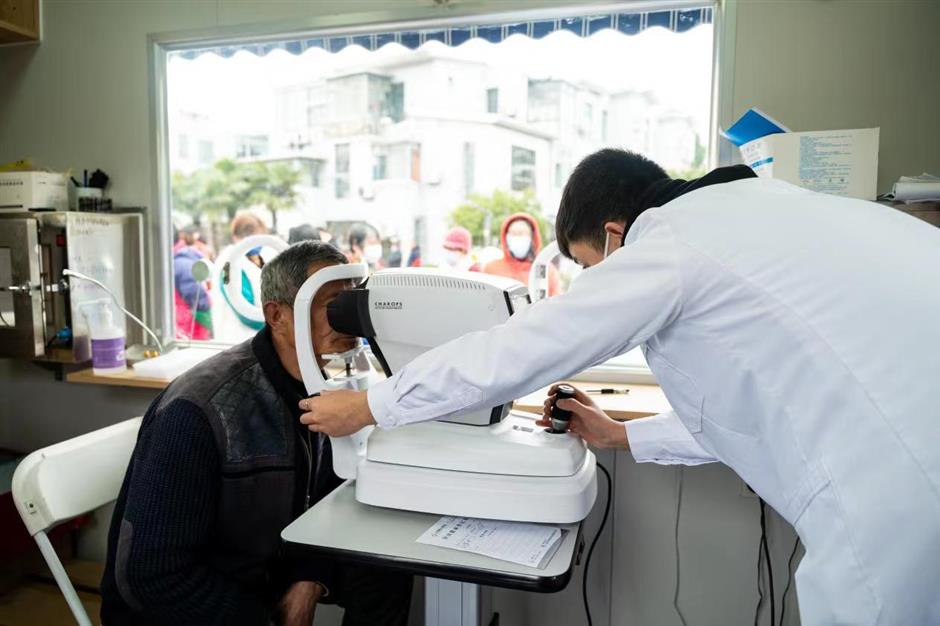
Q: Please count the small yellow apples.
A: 0